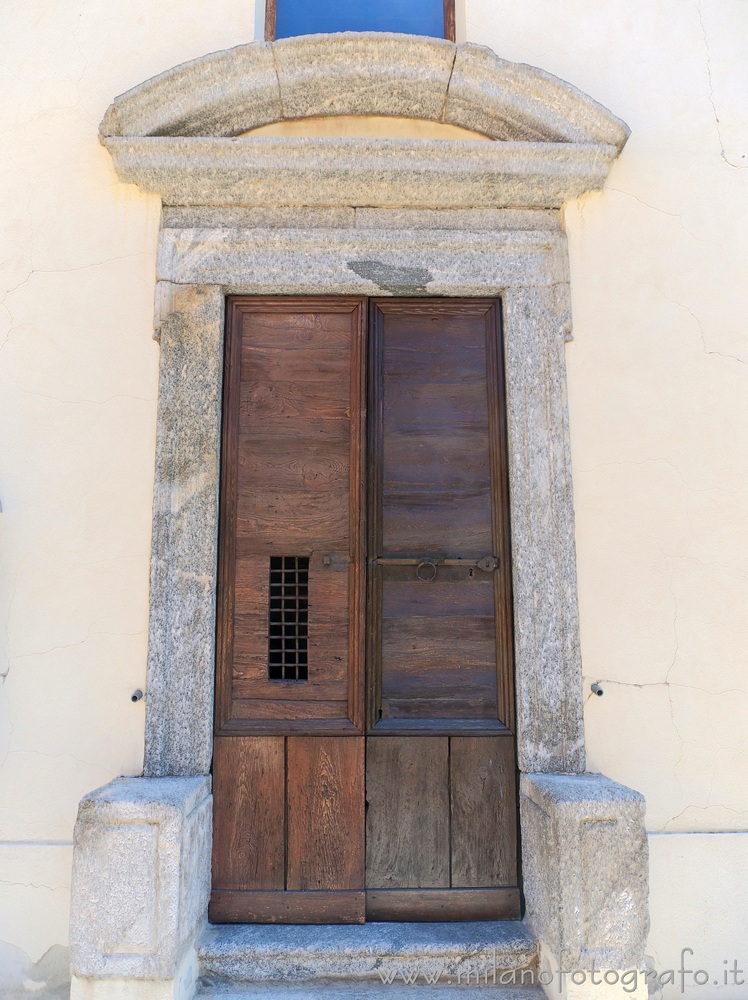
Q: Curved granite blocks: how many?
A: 3